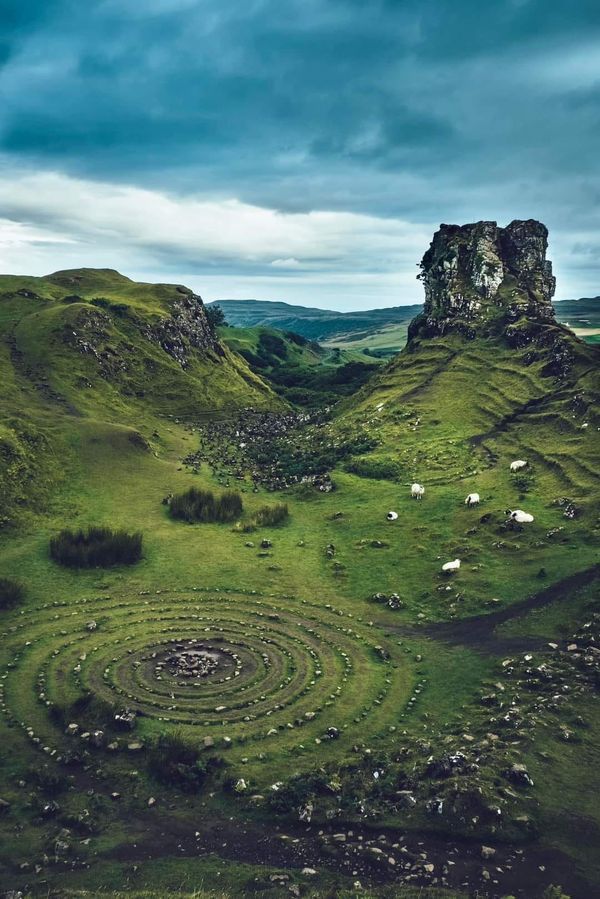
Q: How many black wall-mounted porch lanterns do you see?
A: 0